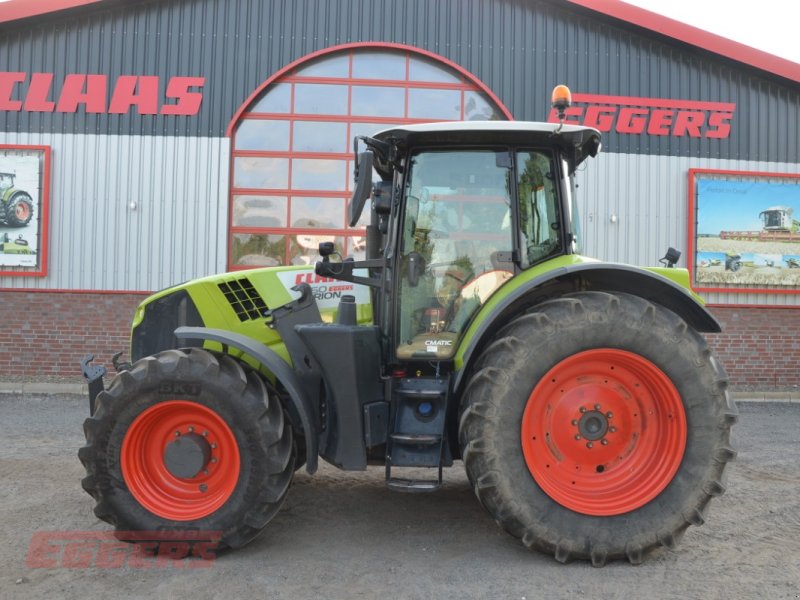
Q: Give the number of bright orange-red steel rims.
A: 2